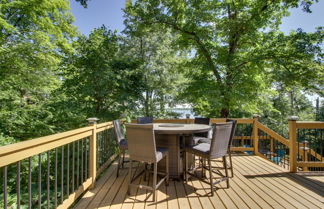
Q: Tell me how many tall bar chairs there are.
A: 6